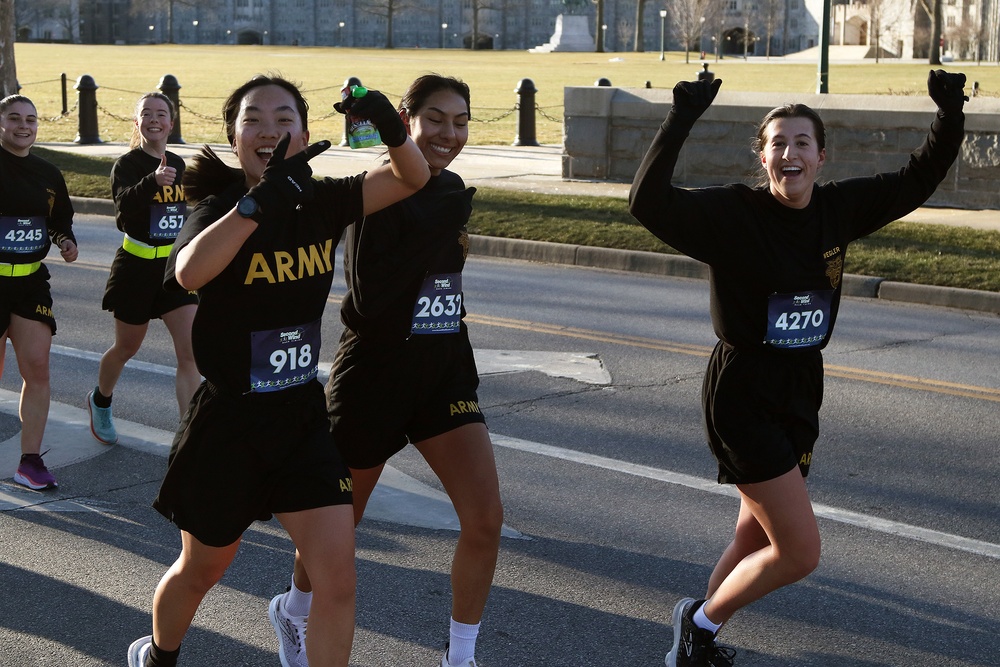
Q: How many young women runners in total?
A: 5